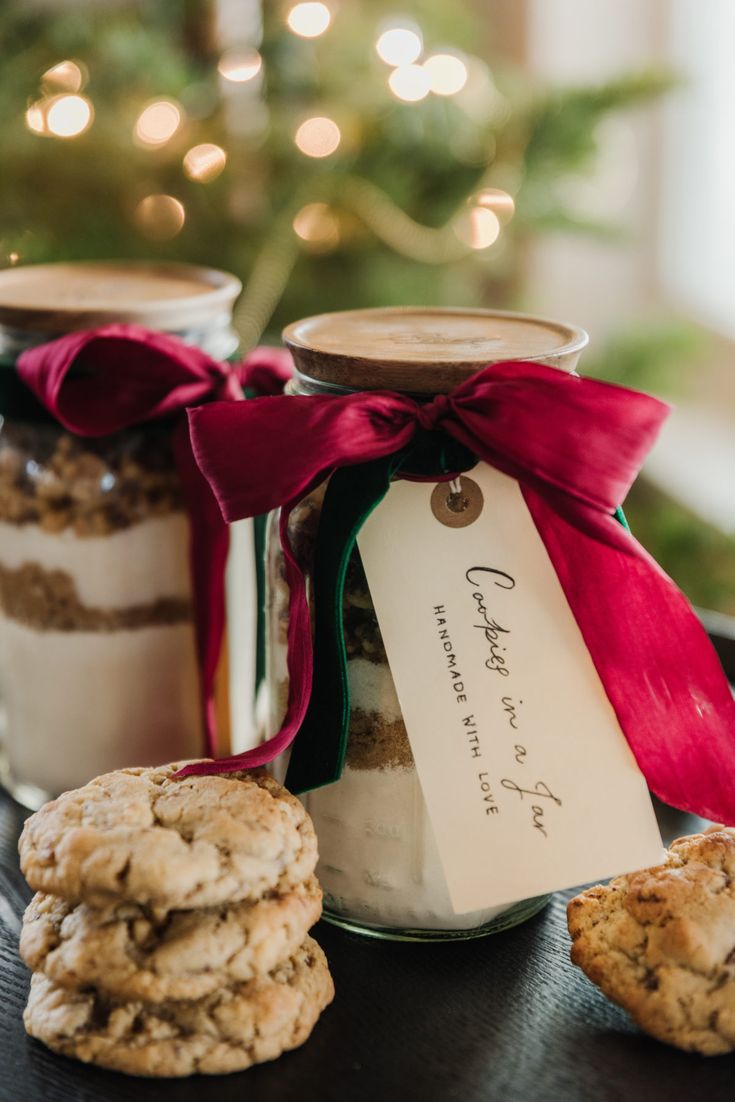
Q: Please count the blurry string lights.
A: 15